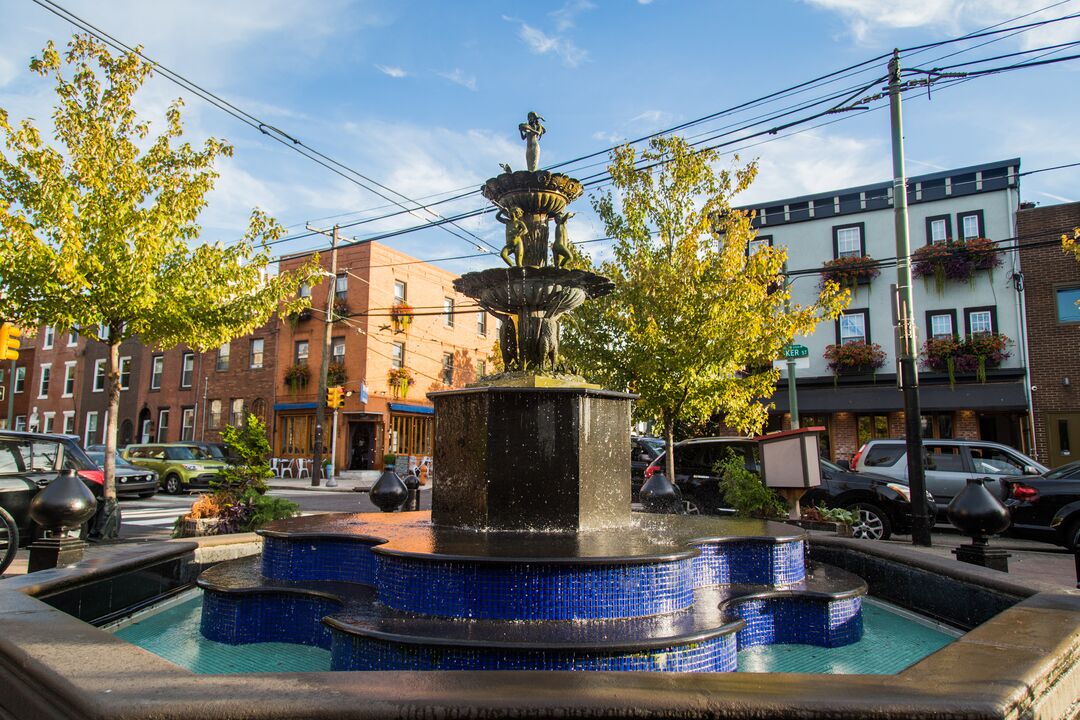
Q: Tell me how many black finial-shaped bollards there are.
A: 4